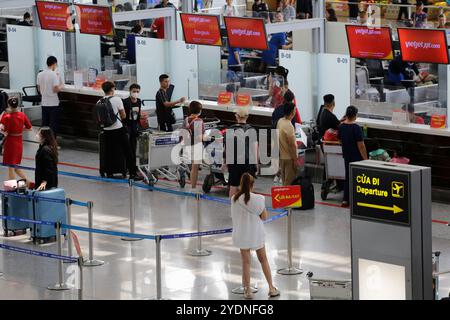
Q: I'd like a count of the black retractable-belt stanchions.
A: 0